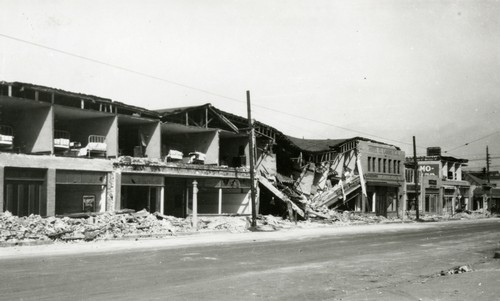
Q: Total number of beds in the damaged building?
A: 5